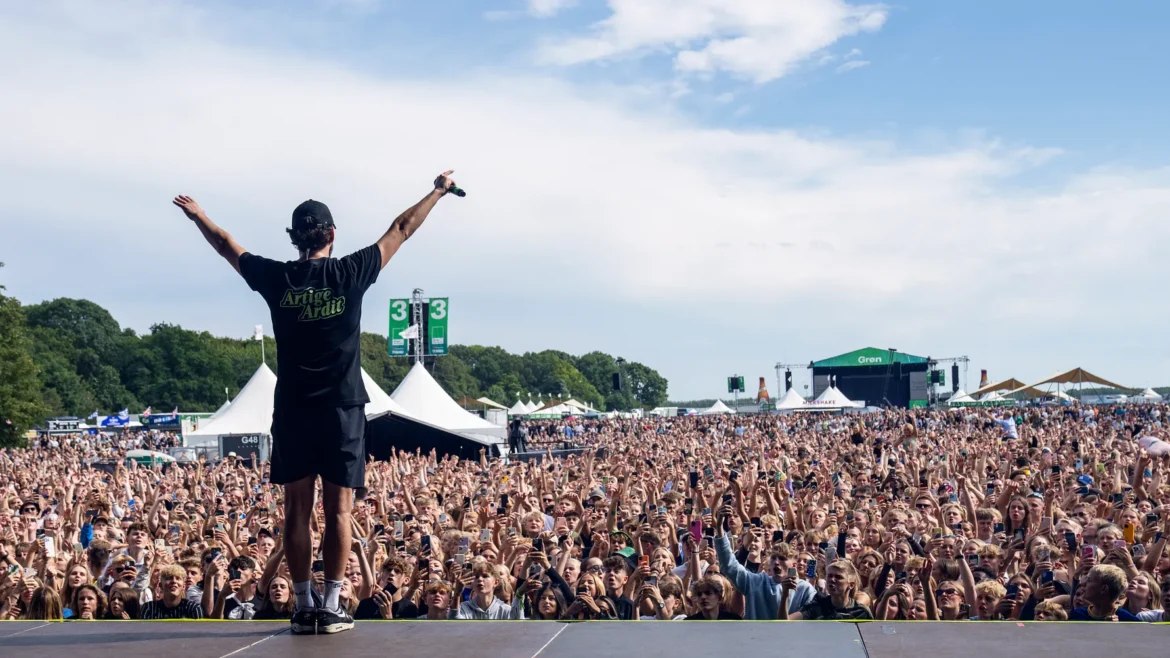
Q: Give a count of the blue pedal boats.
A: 0